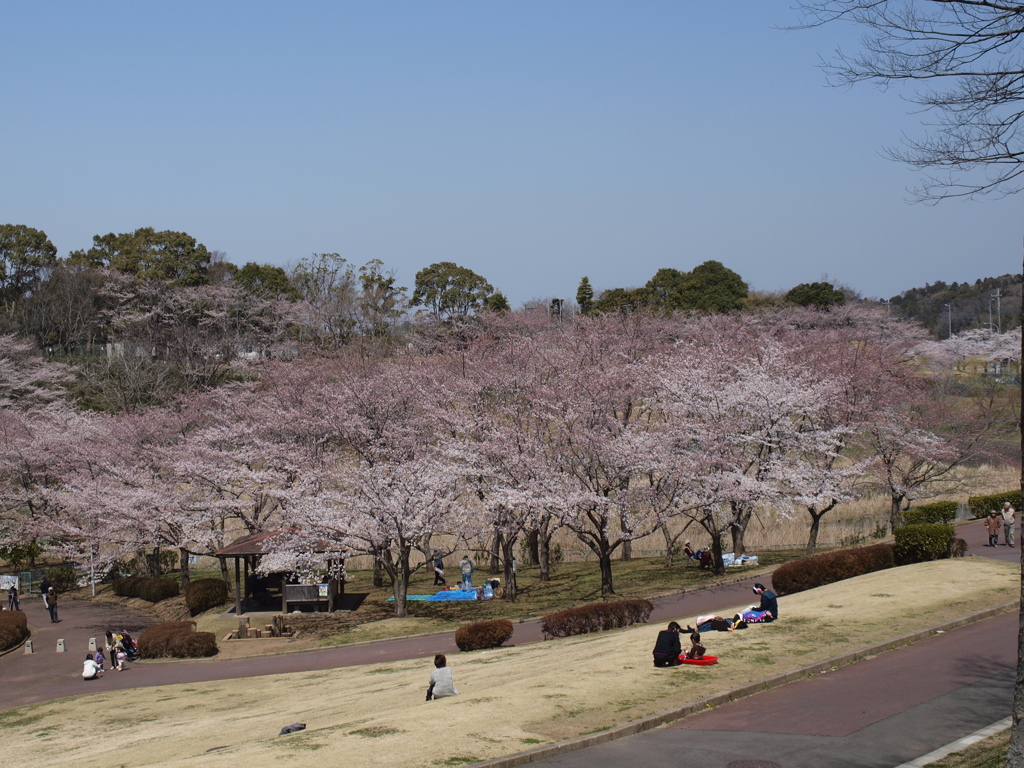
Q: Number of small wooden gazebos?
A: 1